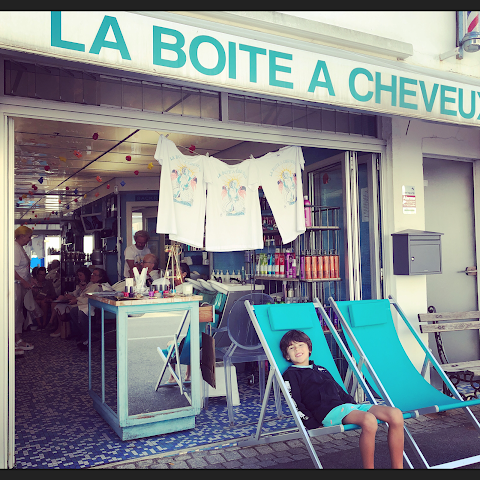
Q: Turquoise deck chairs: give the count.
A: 2